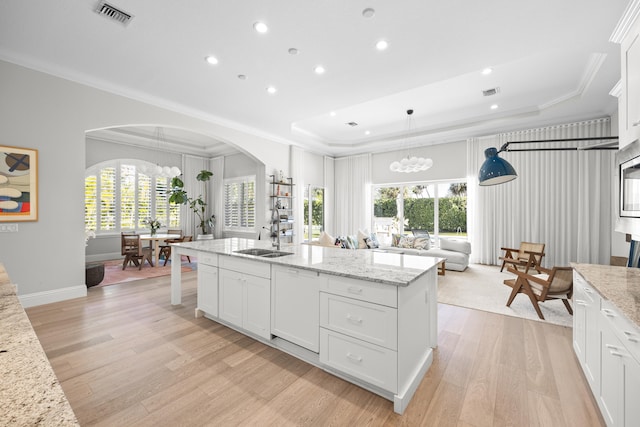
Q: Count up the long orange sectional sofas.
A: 0